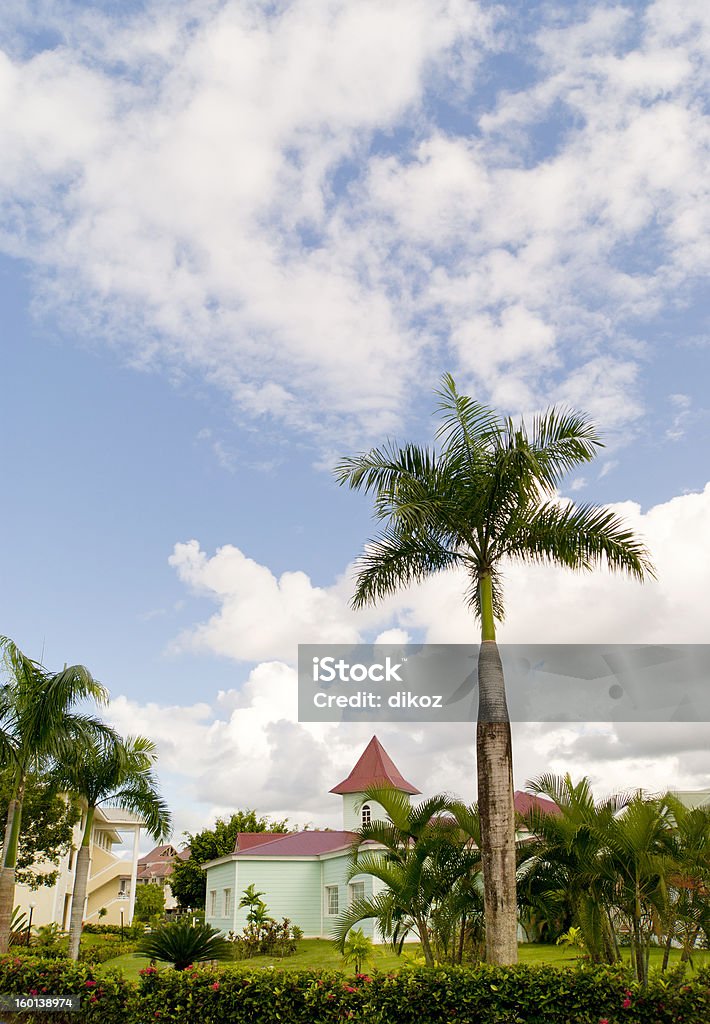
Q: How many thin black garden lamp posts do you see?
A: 2